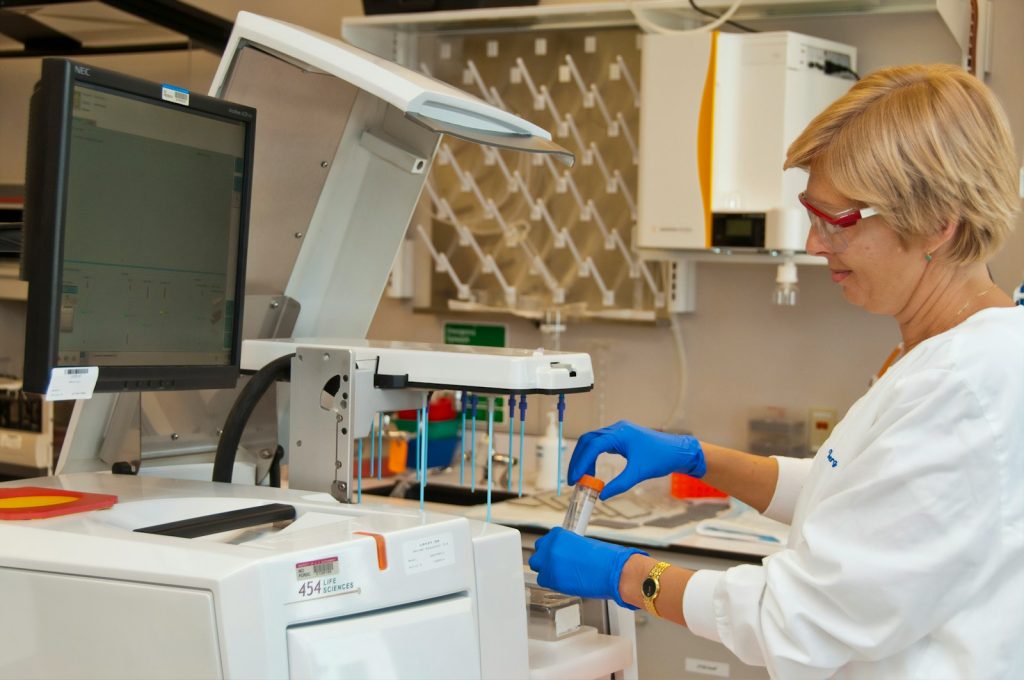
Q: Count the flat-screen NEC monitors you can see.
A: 1